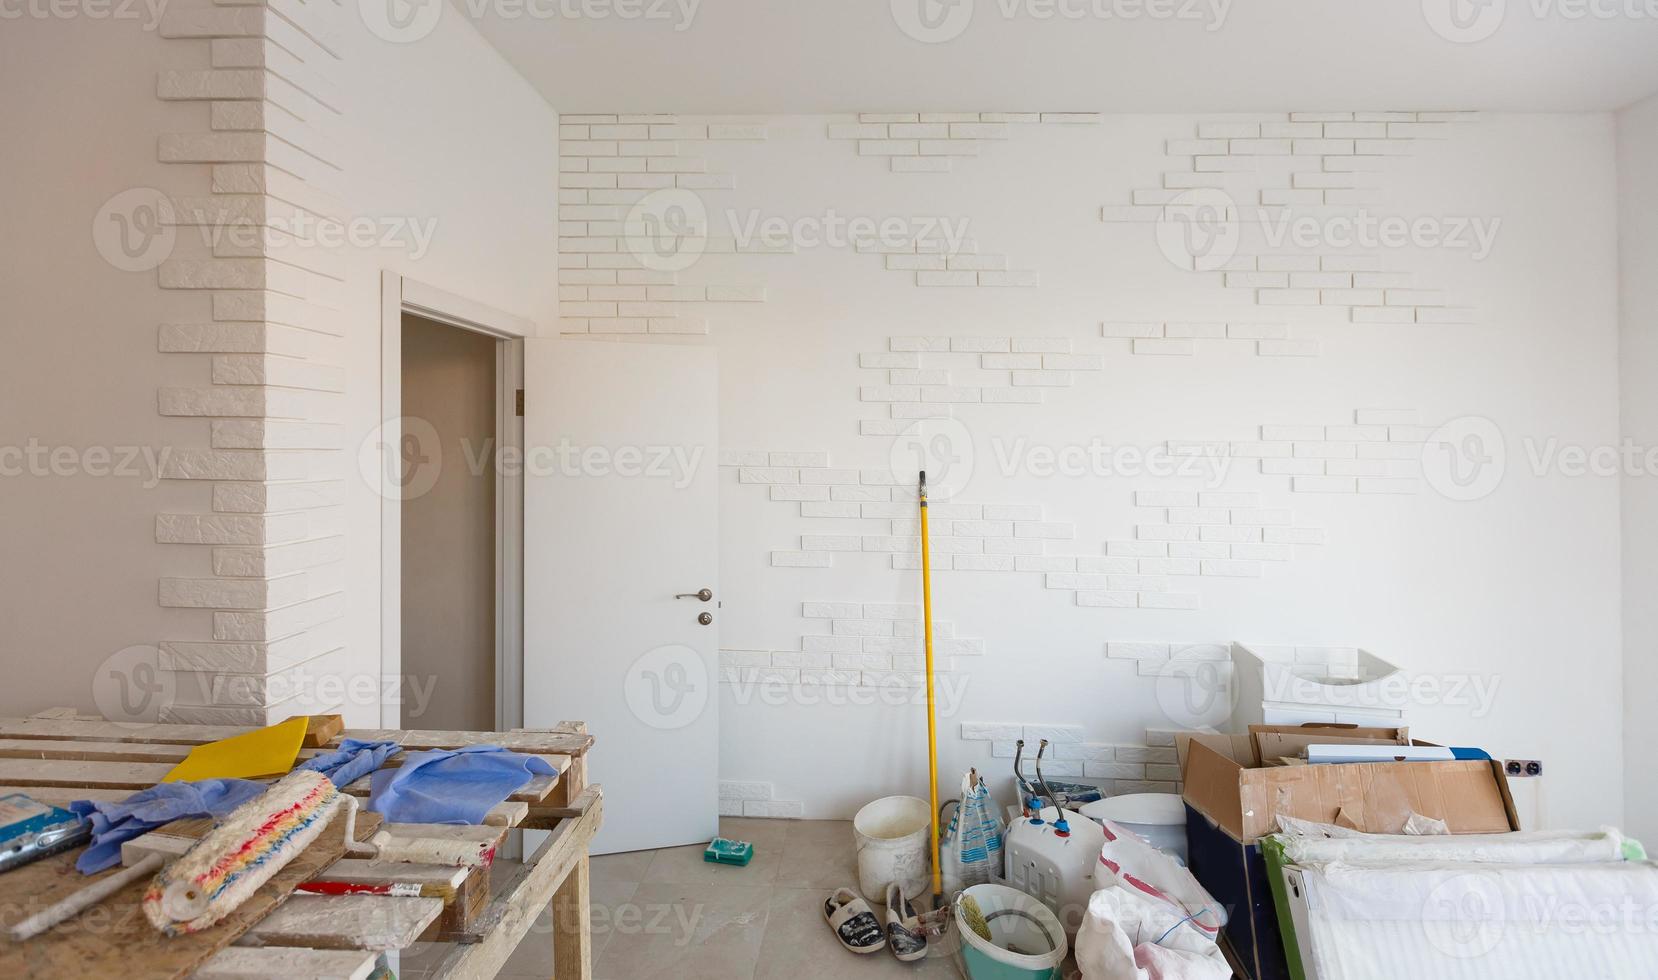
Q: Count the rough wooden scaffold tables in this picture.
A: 1